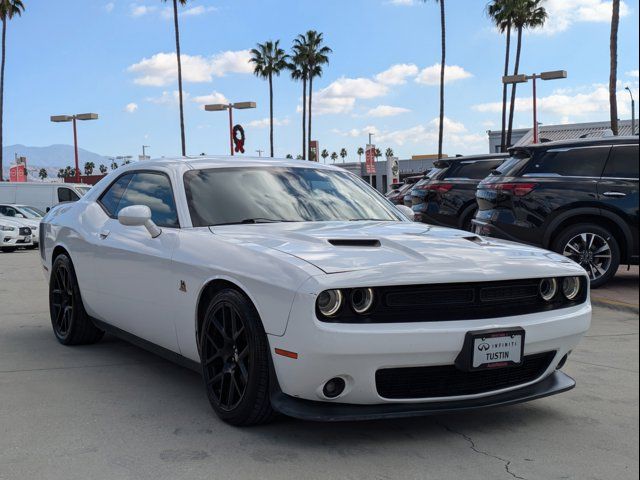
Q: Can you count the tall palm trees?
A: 9